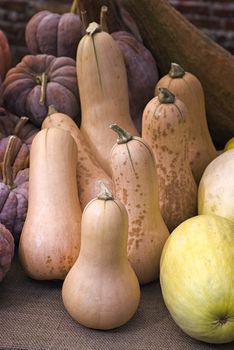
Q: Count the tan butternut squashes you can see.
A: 7